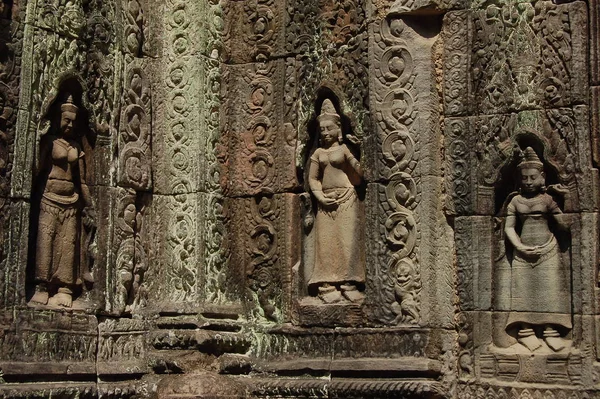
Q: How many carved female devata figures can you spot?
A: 3